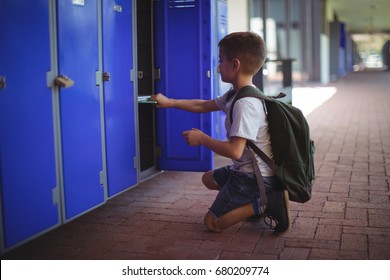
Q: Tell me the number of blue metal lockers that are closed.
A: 3